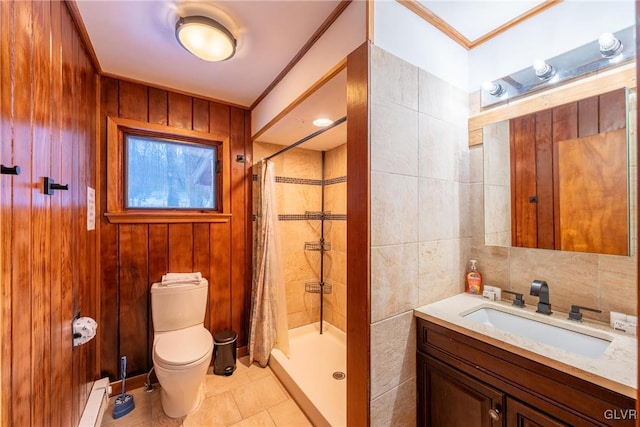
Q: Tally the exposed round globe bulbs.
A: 3